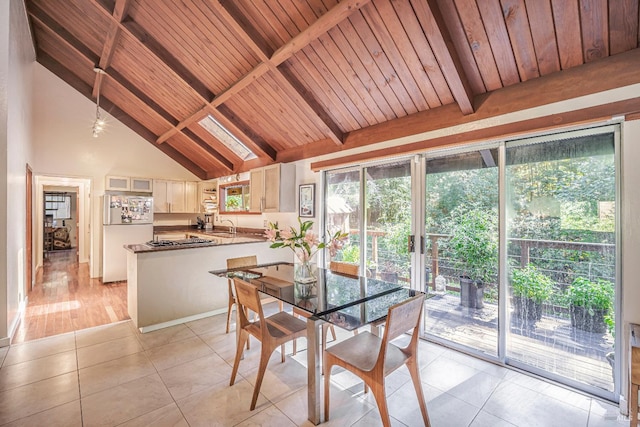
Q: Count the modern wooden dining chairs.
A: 4